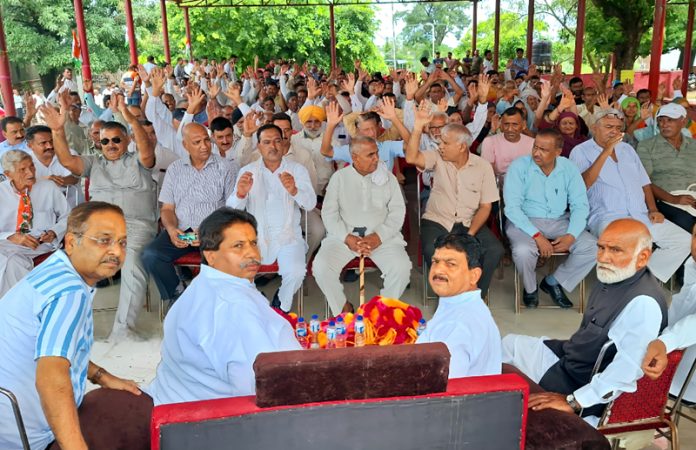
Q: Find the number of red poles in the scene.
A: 12